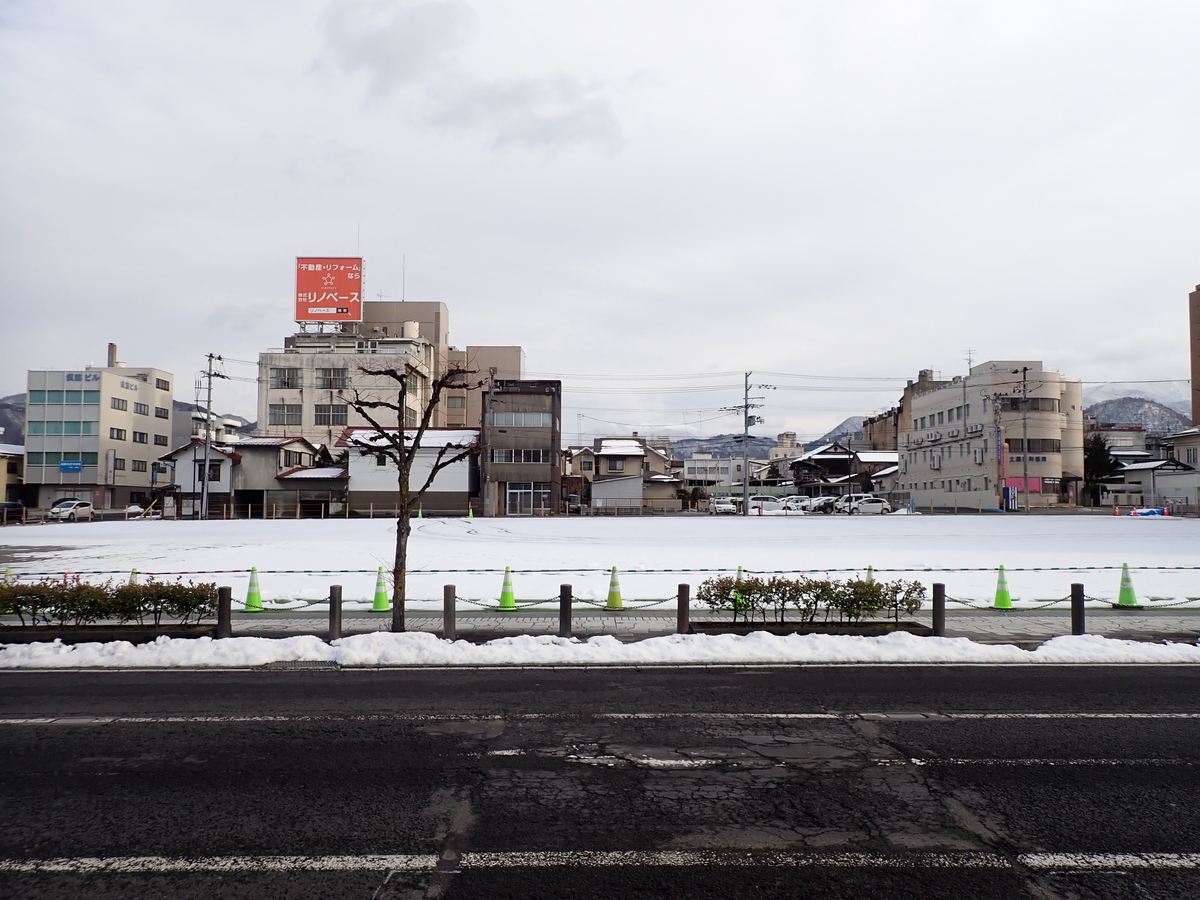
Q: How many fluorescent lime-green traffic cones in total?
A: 12